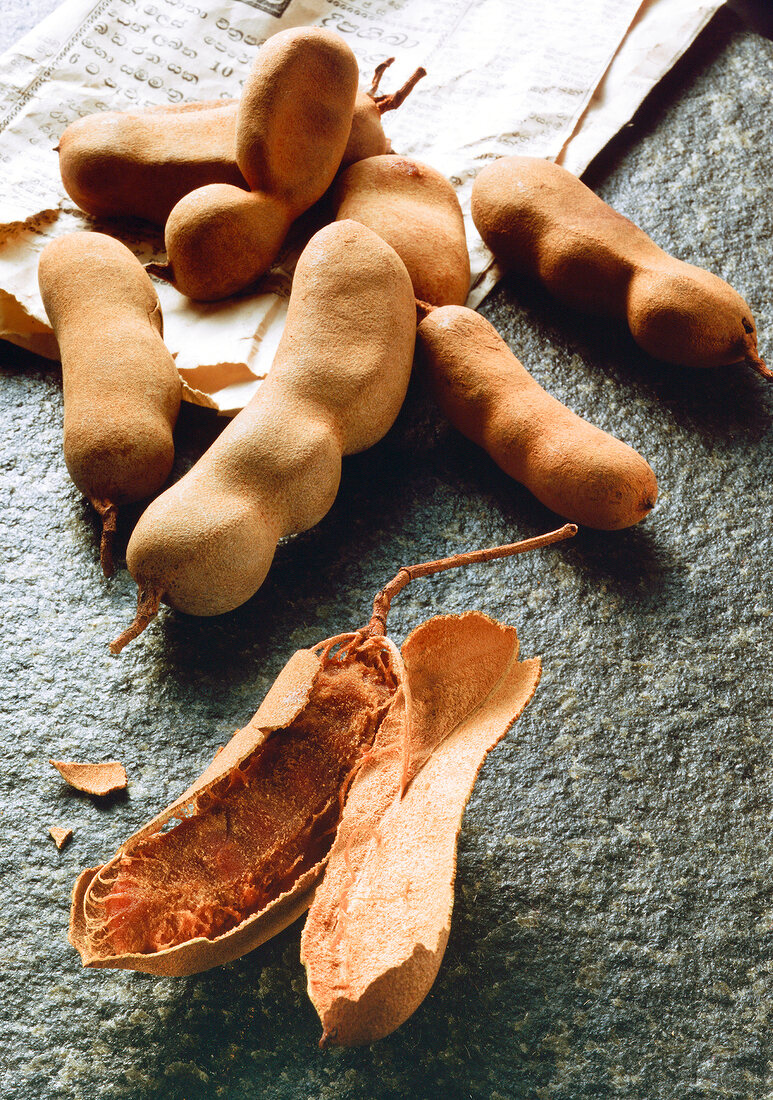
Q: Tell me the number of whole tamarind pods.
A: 7